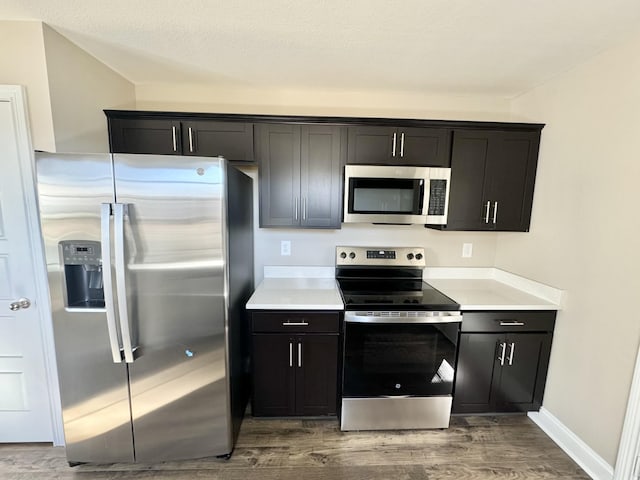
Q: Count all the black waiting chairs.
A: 0